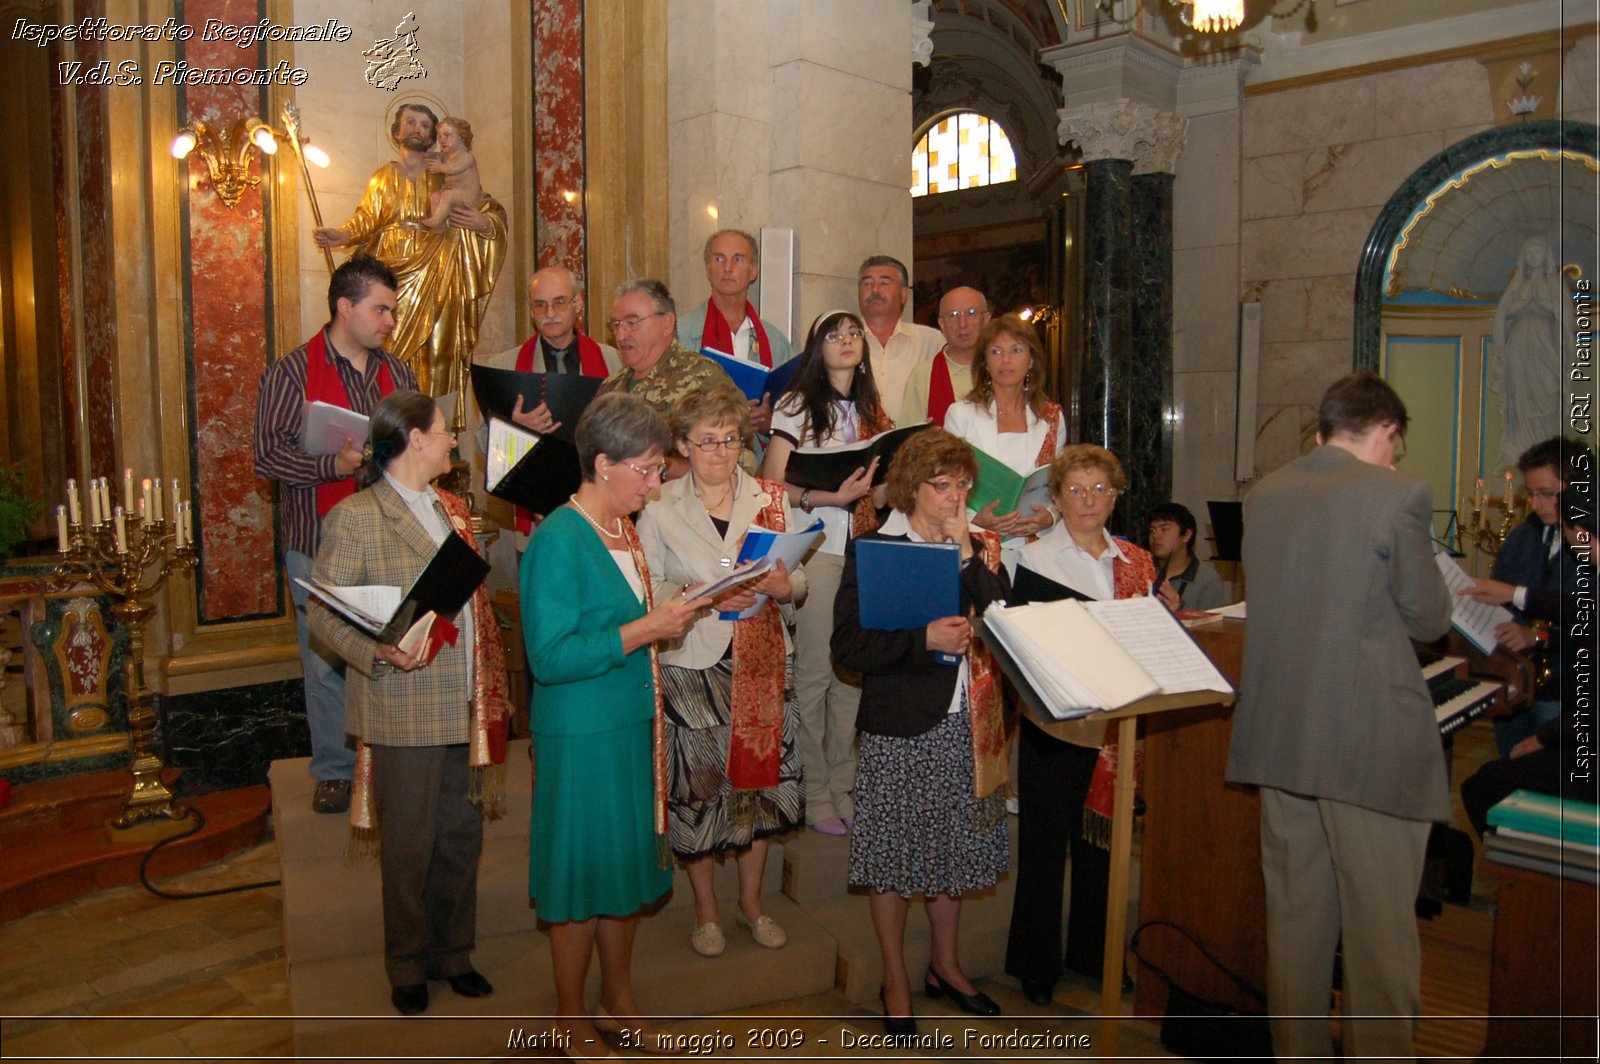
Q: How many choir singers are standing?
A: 13